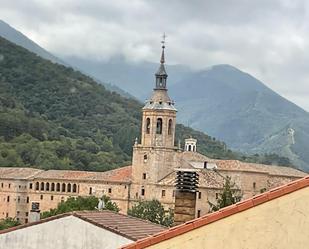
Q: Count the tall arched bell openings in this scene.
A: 3